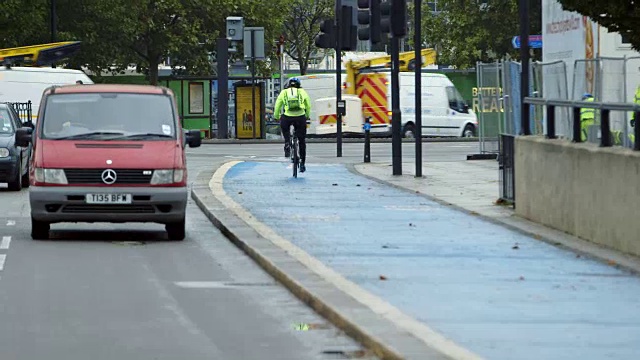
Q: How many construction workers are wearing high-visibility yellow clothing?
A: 2